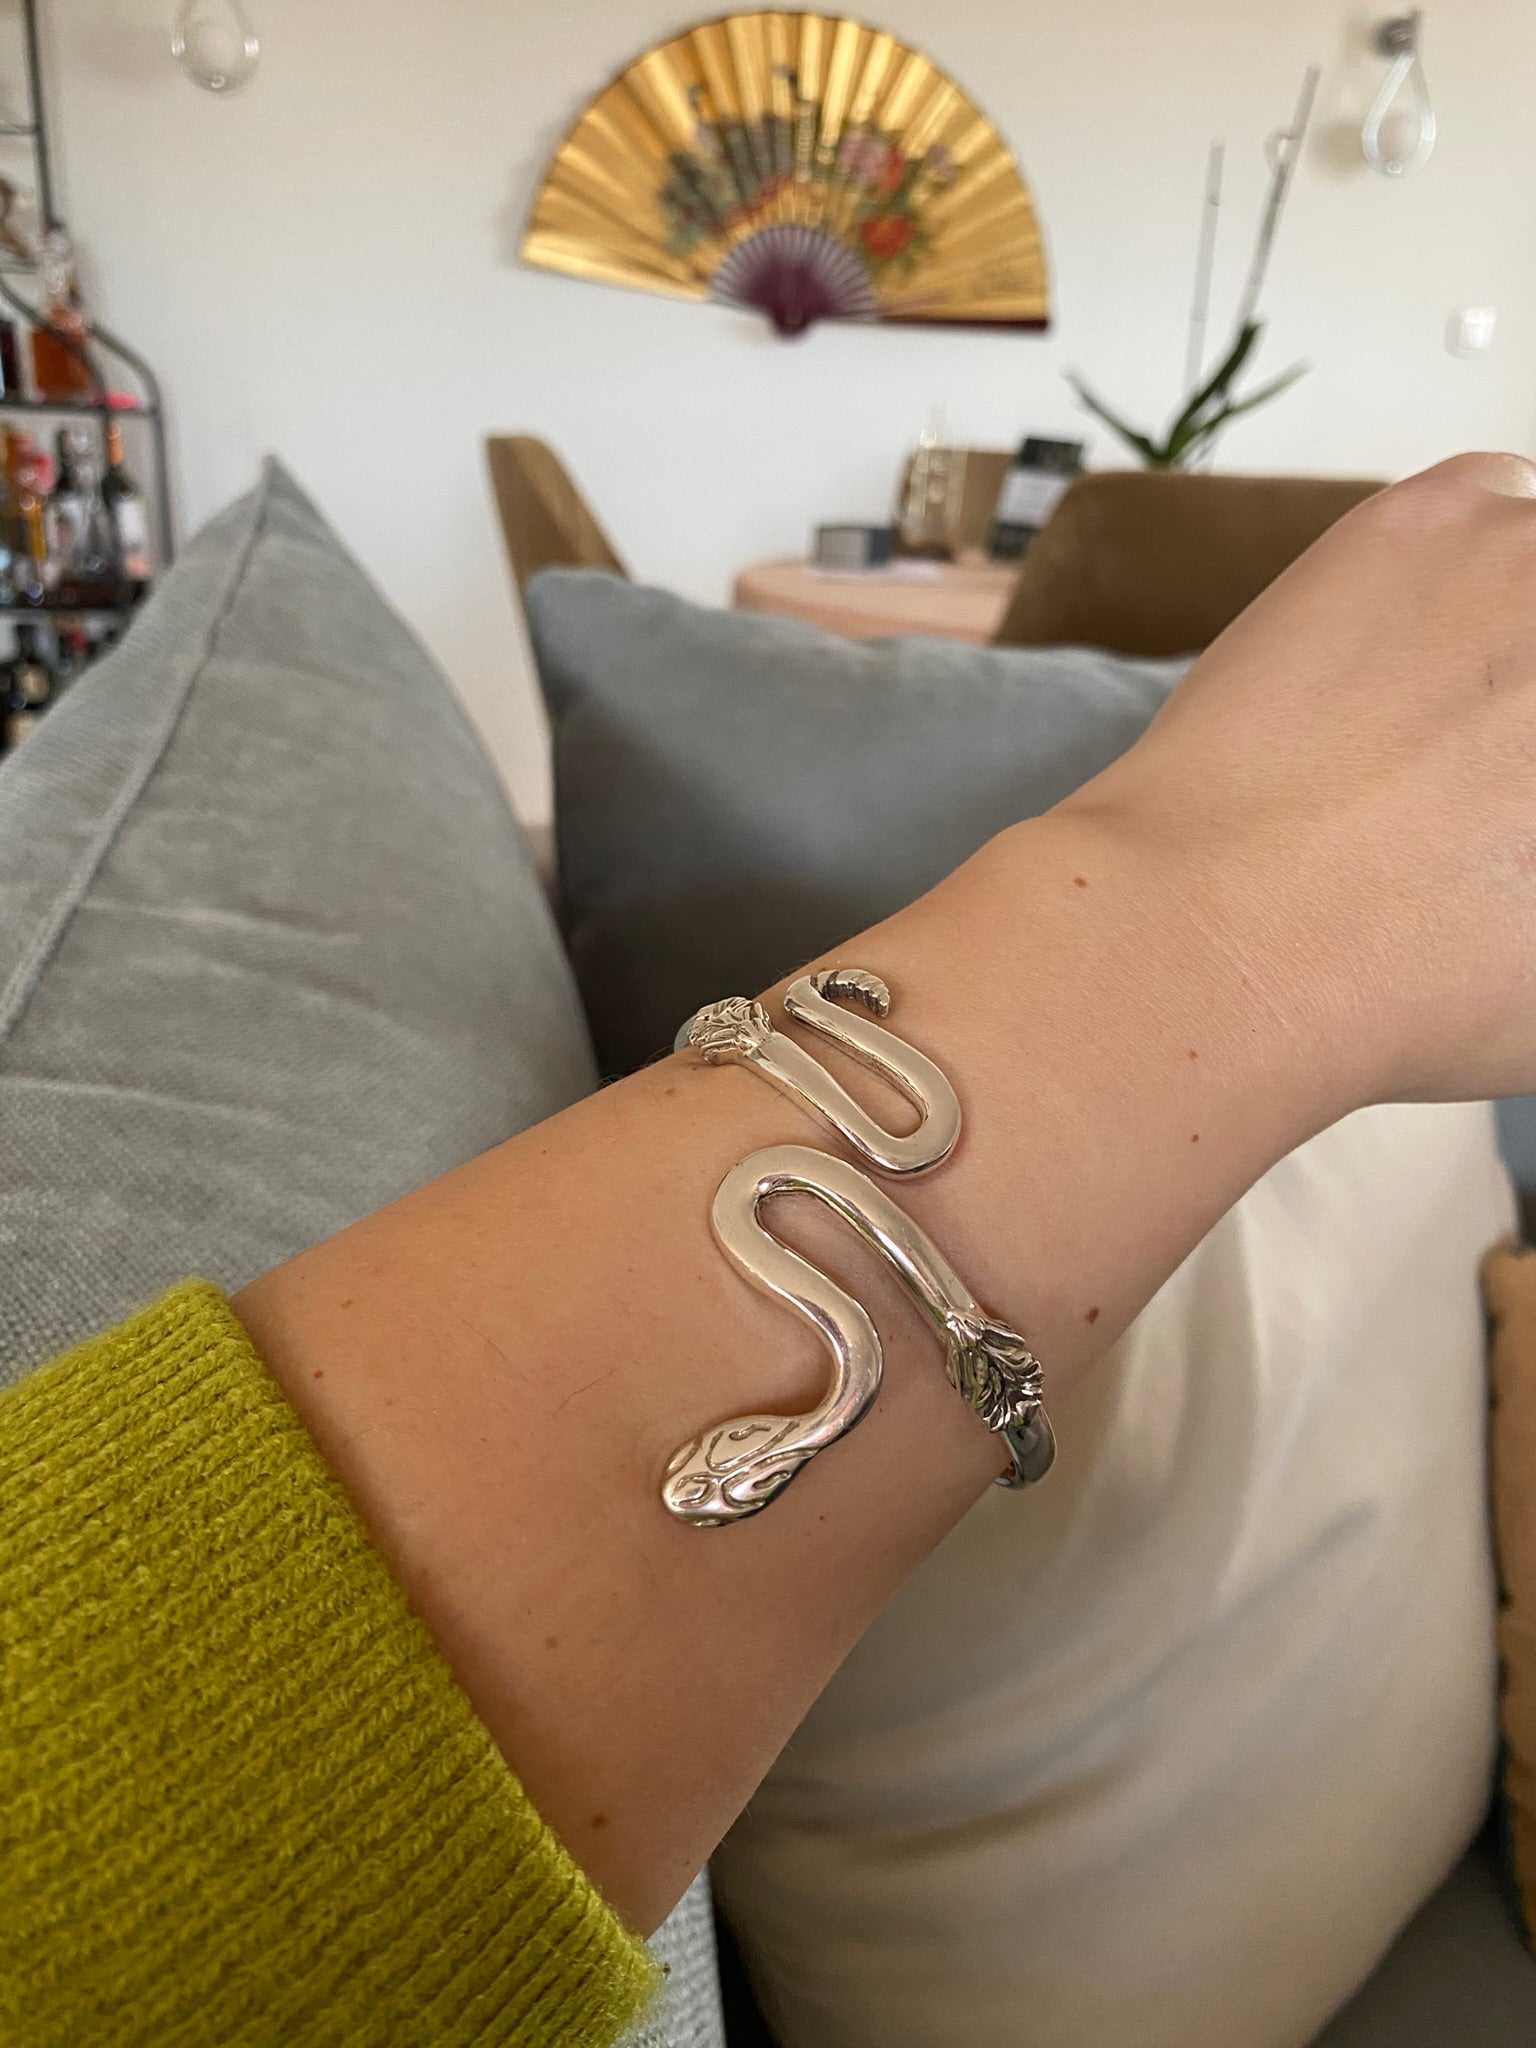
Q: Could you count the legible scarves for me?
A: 0